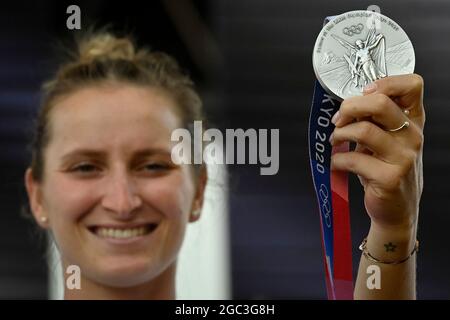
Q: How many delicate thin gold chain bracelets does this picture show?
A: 1